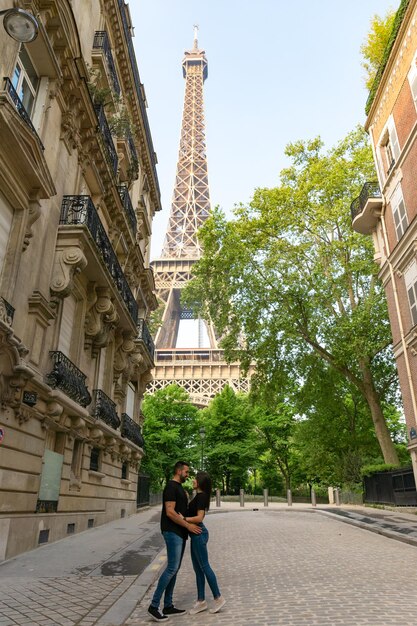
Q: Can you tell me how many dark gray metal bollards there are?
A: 6